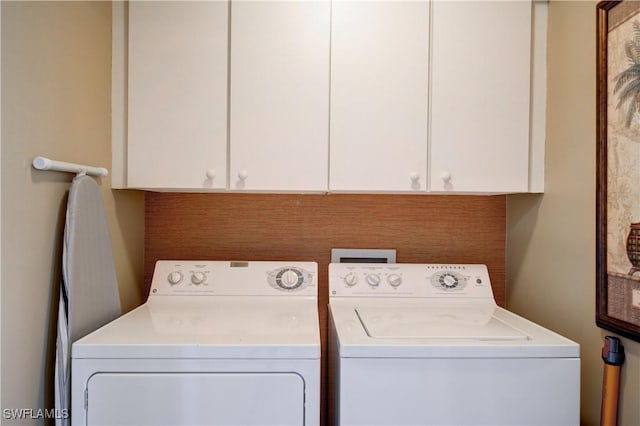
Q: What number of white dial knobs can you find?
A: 7